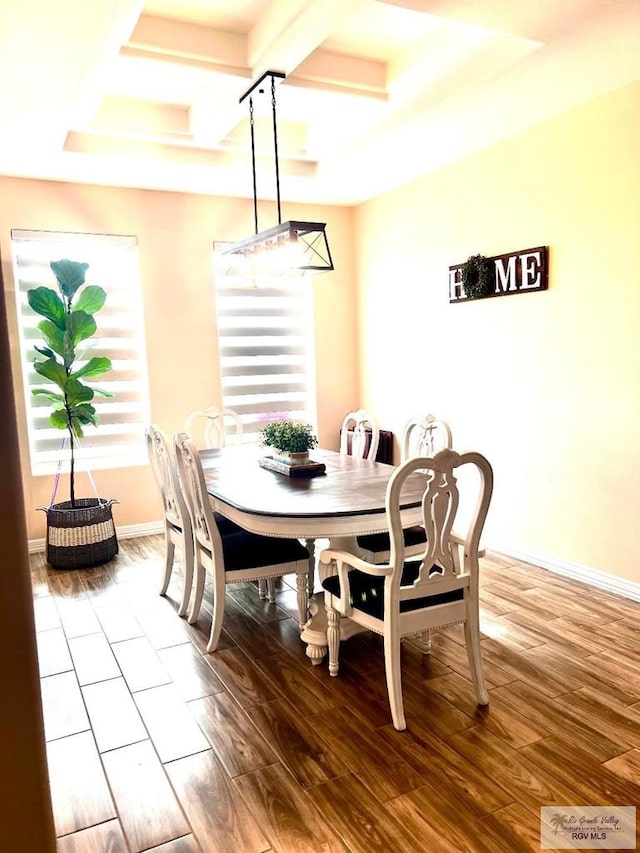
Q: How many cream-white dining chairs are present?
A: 6